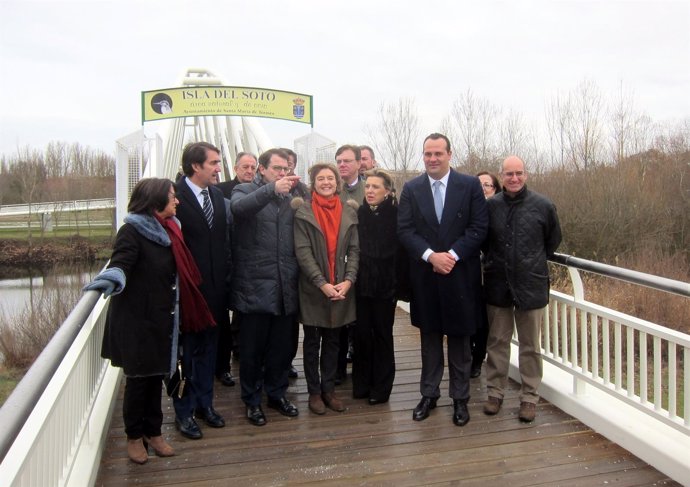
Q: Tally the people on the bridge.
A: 12